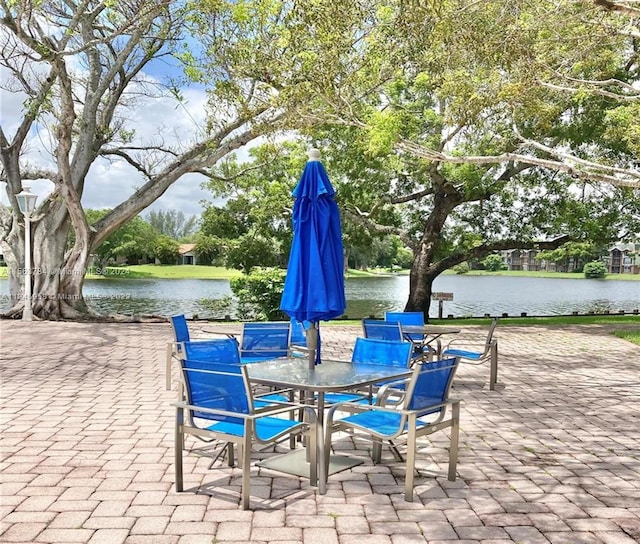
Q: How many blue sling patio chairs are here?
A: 10